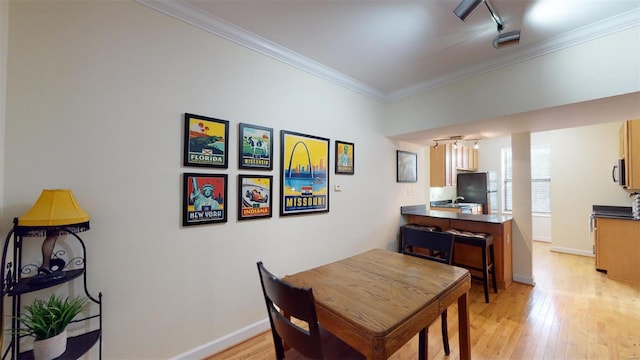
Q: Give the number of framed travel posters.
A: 6